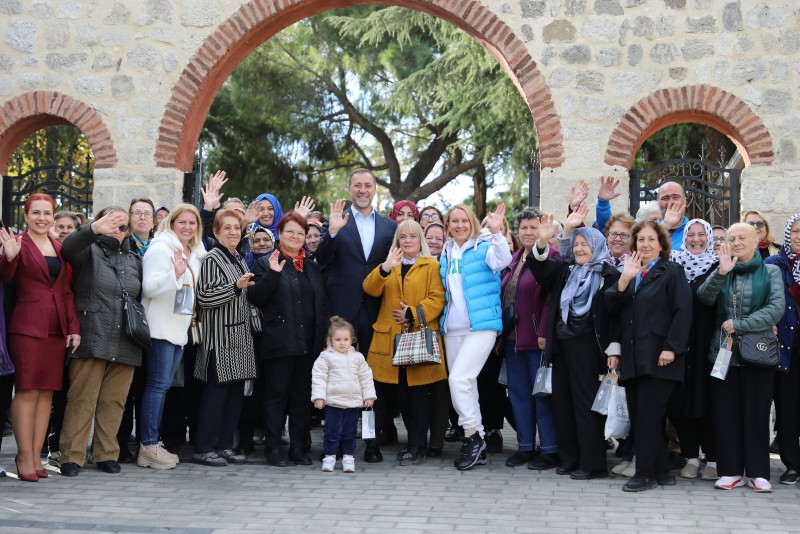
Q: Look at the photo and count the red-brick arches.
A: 3